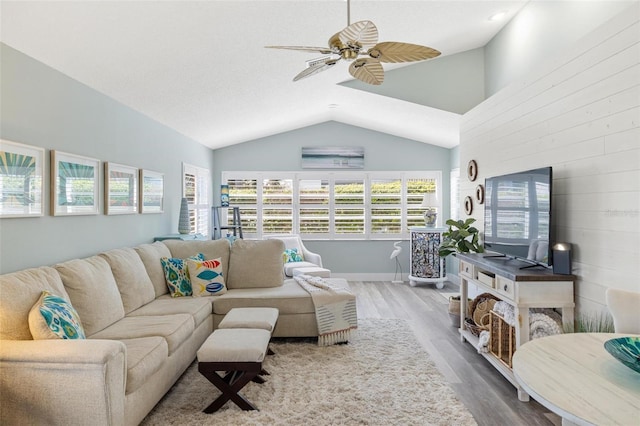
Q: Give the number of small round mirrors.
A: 3